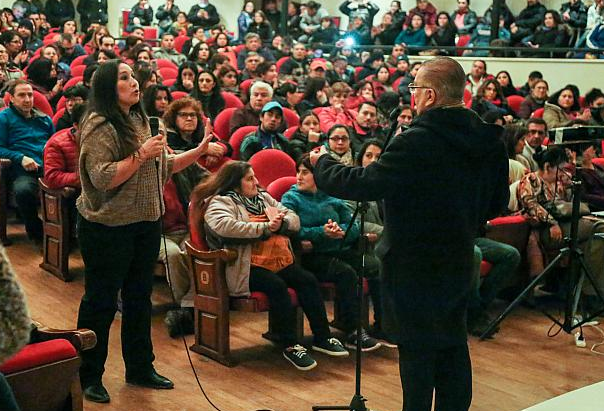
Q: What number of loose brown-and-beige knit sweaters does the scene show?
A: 1